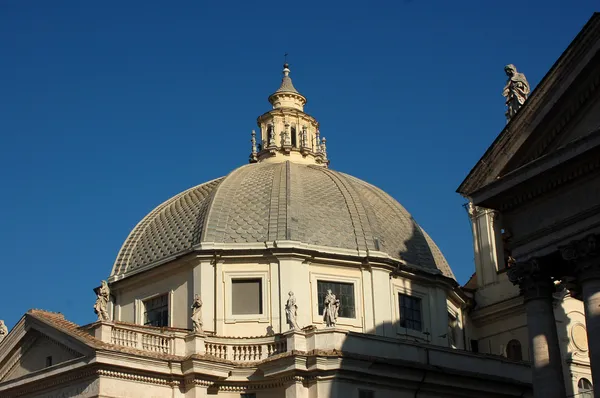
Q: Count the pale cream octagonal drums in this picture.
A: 1